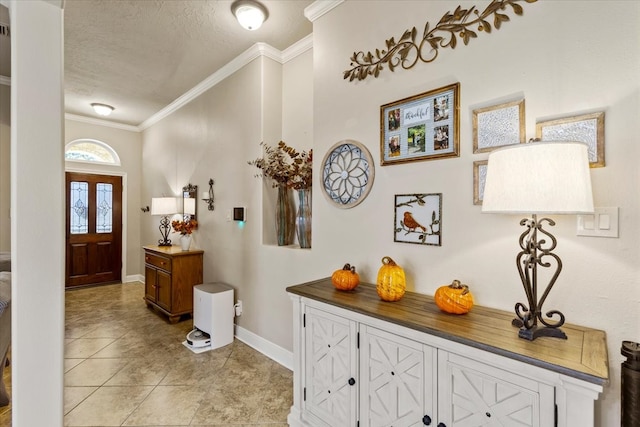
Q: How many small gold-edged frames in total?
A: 3